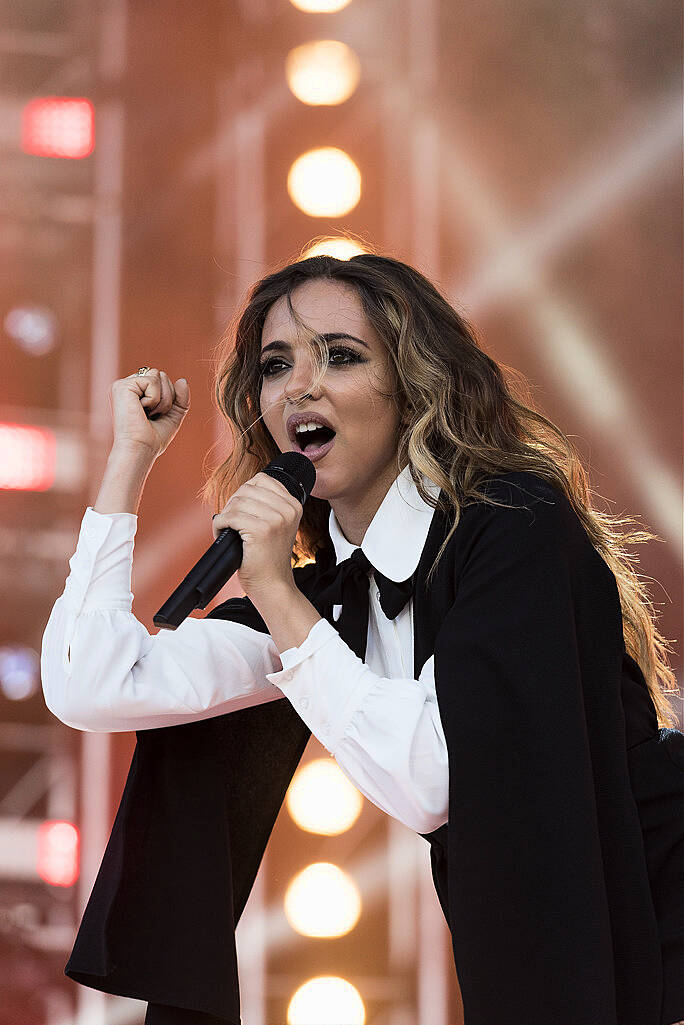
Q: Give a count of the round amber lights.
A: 7